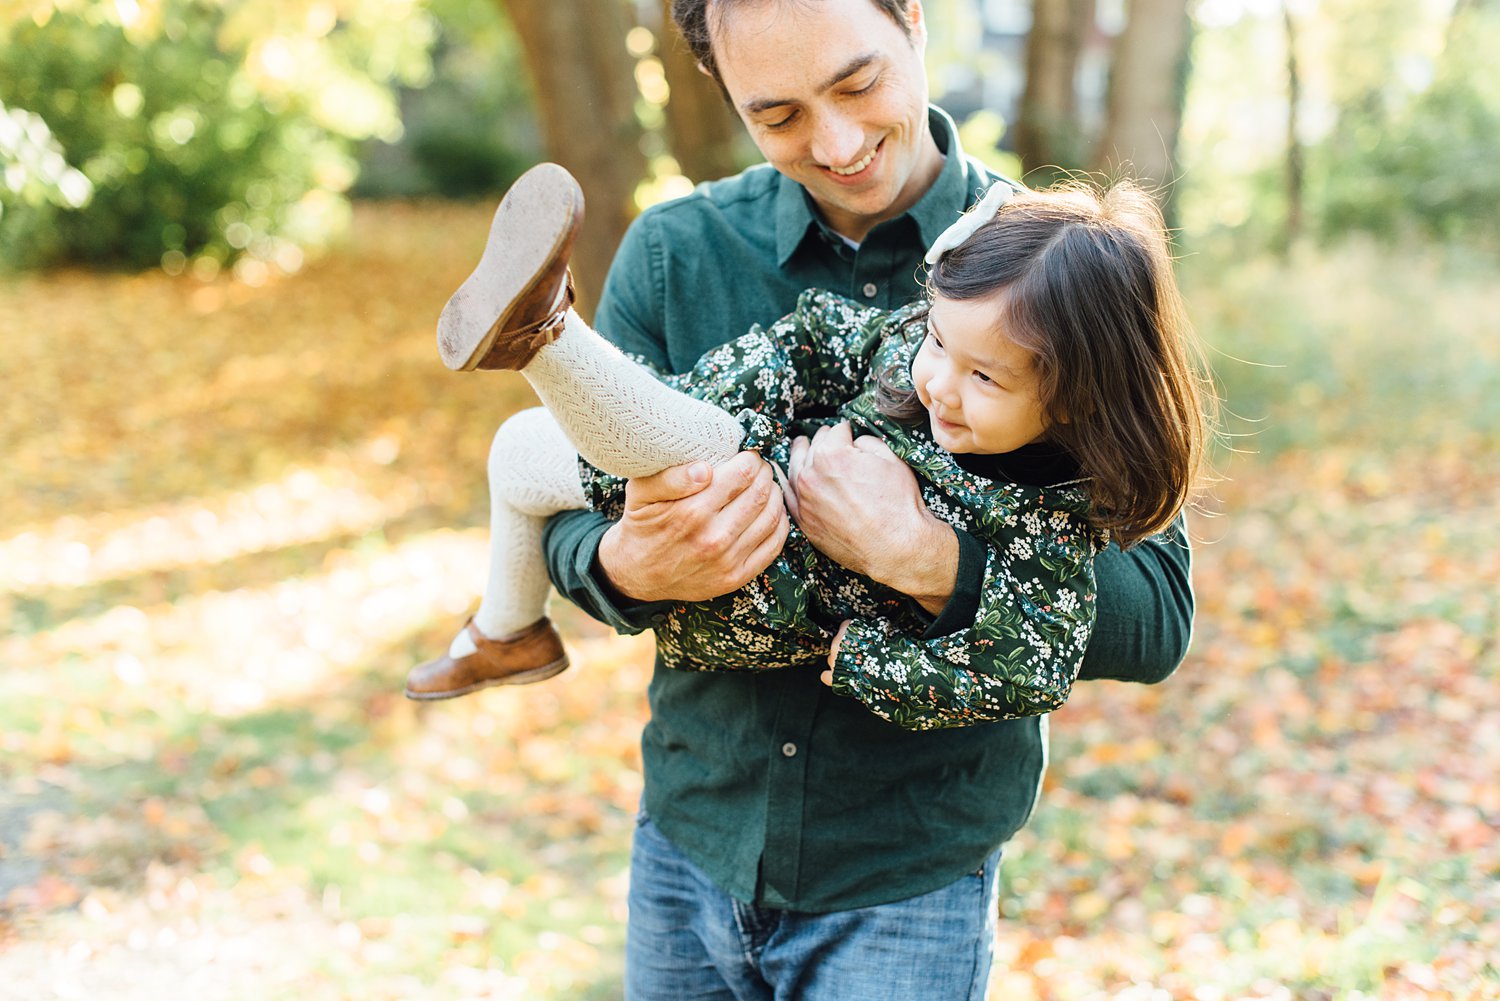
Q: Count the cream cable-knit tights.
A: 1